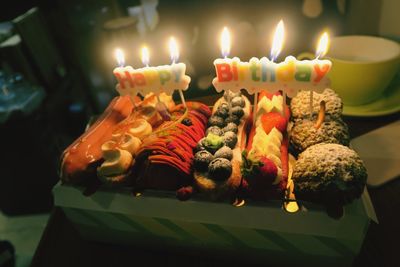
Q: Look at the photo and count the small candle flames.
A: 6